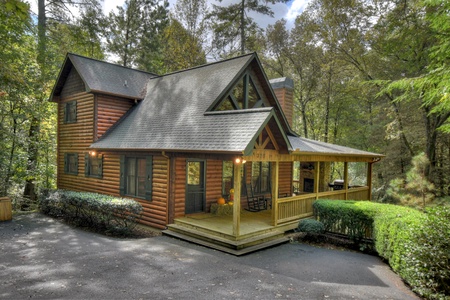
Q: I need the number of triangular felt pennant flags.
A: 0